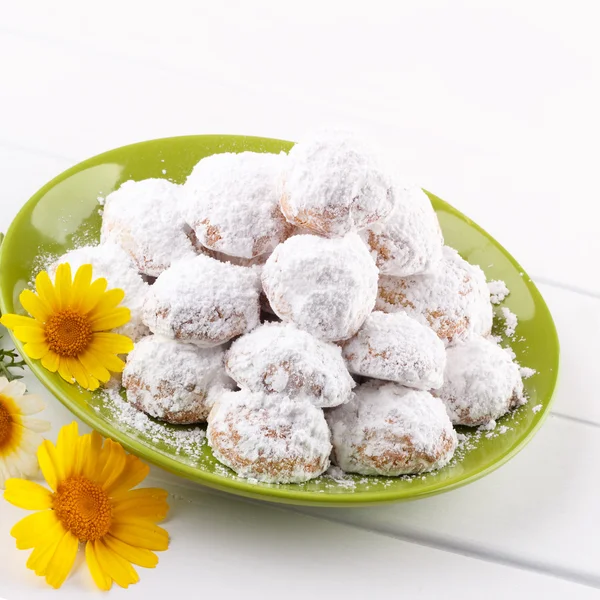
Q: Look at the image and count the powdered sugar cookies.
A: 14